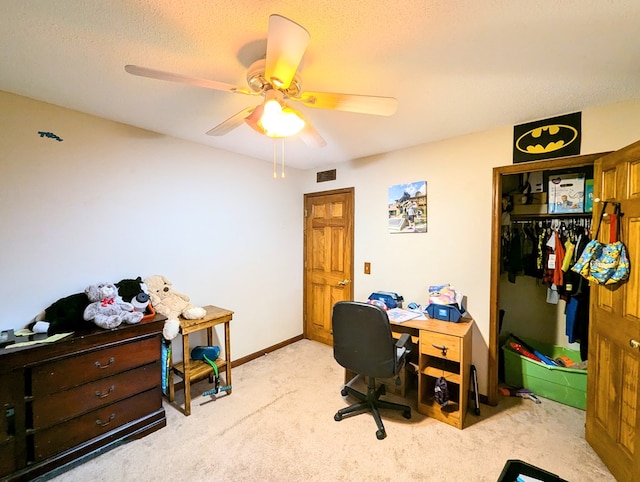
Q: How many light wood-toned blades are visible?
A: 5